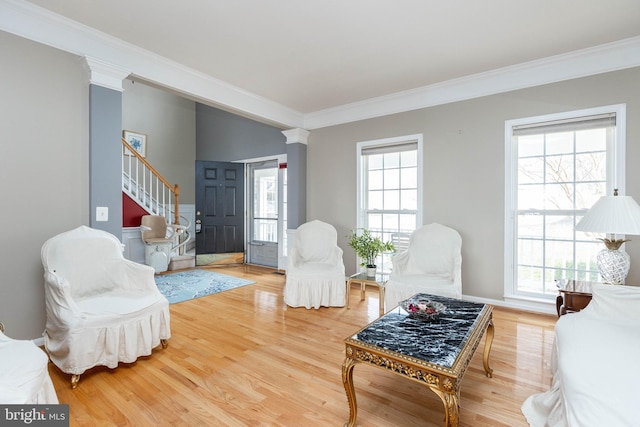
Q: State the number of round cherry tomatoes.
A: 0